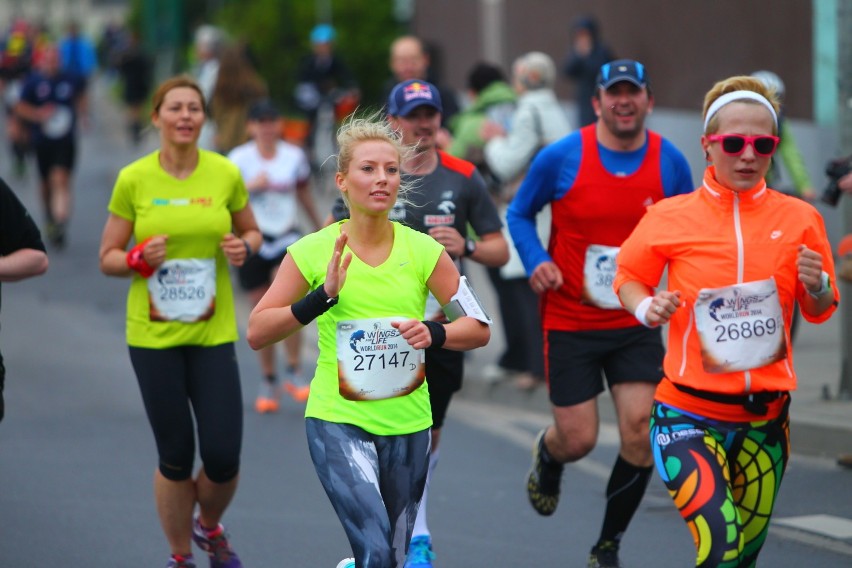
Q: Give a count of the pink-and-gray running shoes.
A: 2